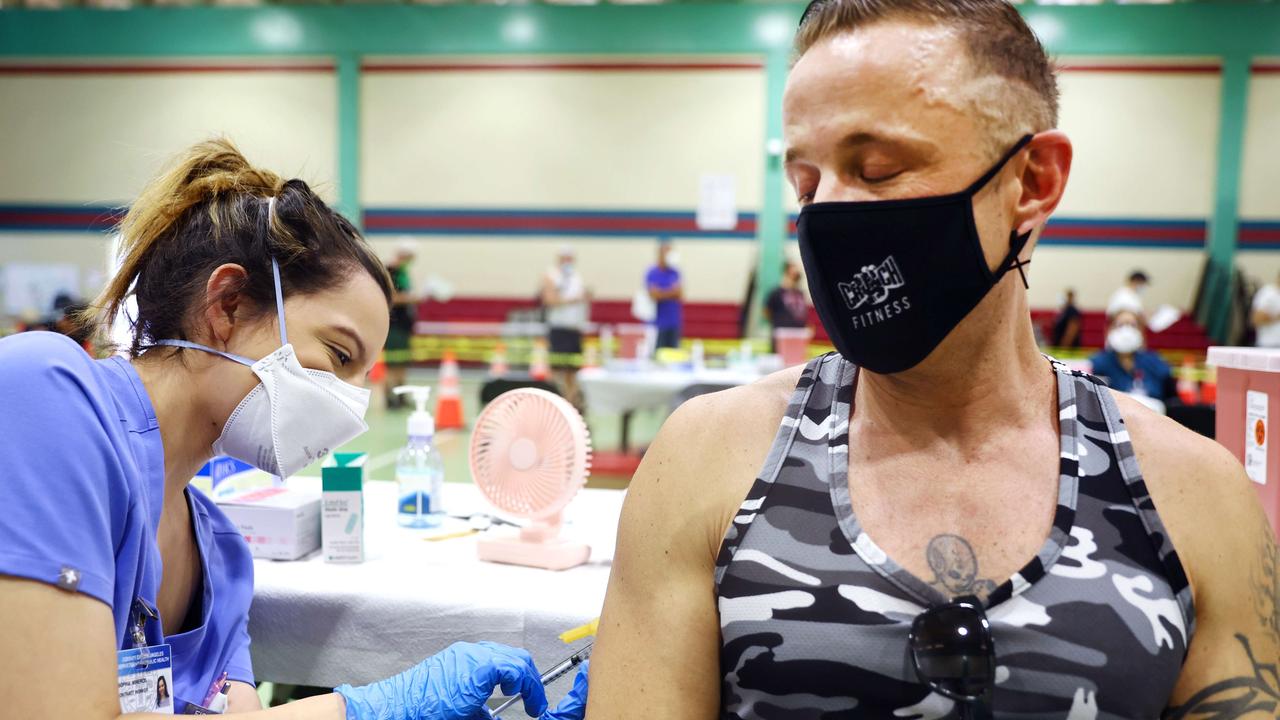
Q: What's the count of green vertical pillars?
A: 3